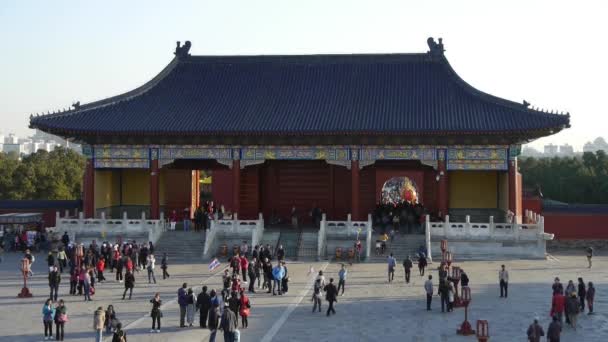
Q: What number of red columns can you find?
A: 6